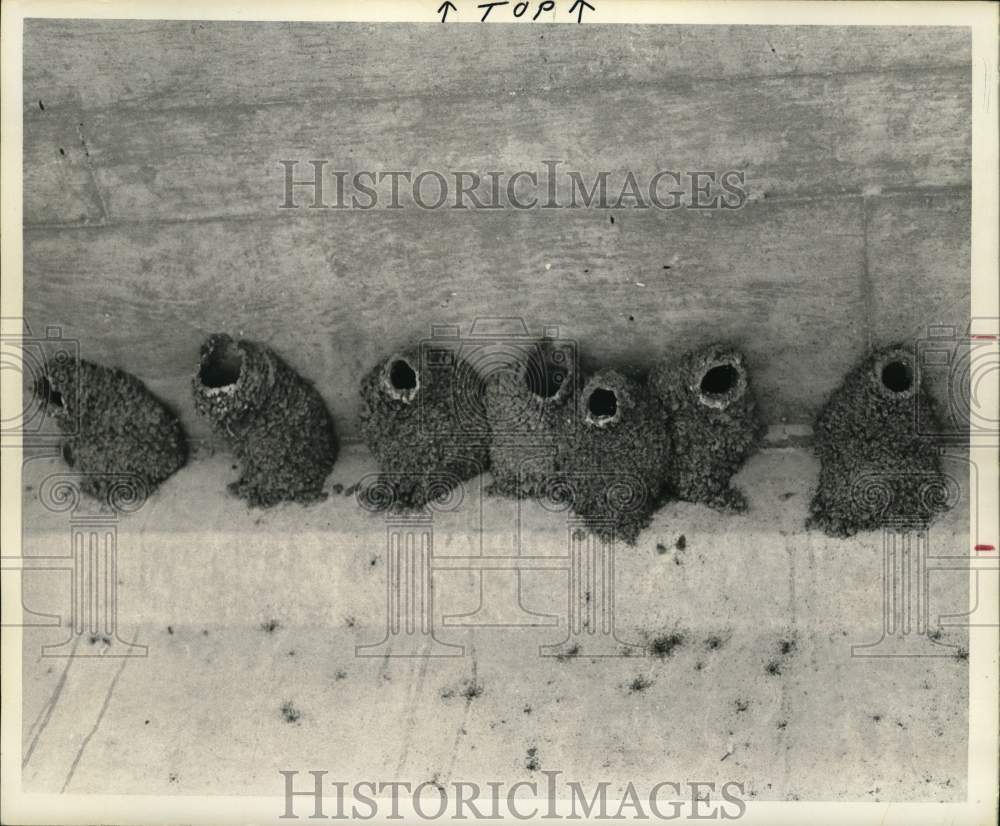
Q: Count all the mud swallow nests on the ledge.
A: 7